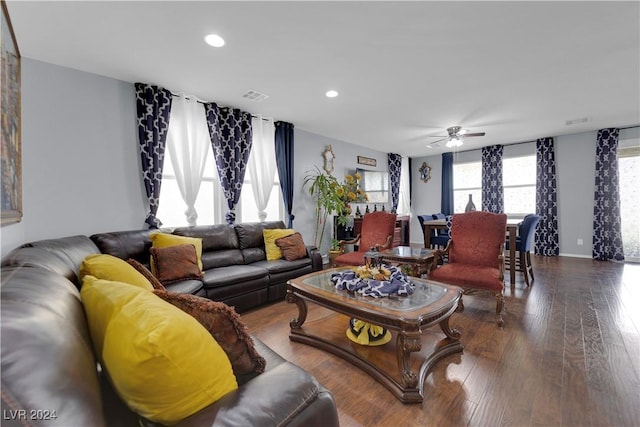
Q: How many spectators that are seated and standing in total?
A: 0